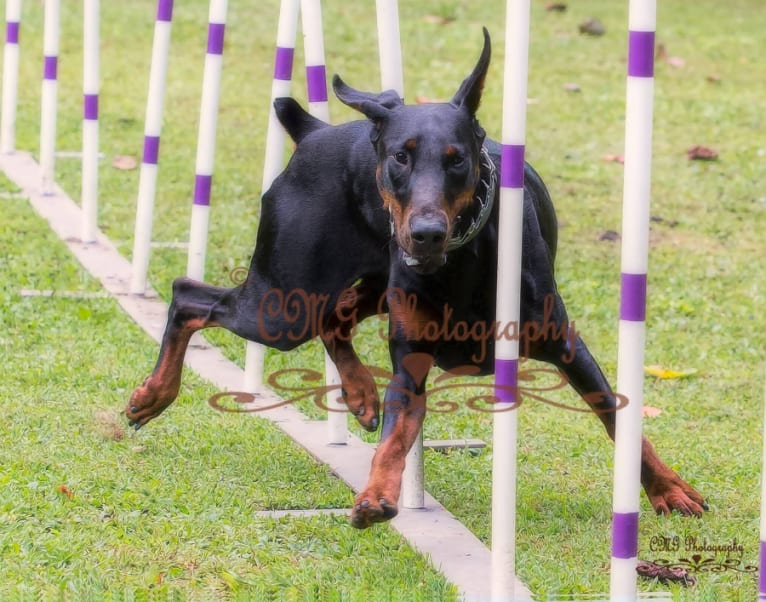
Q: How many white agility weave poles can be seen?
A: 11